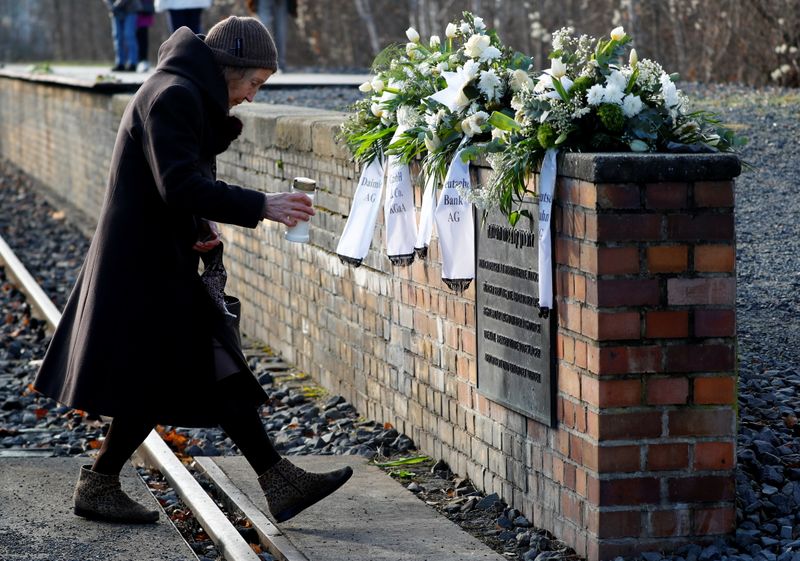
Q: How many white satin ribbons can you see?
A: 5